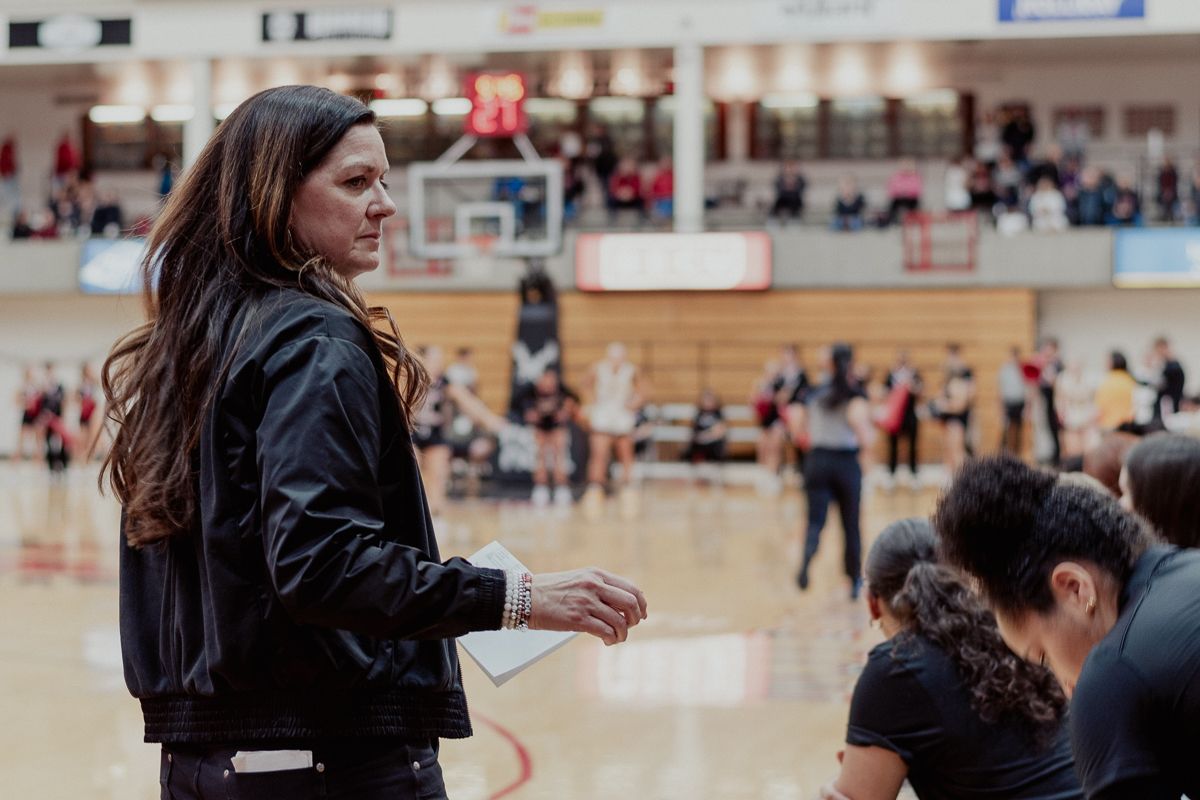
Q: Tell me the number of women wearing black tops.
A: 3